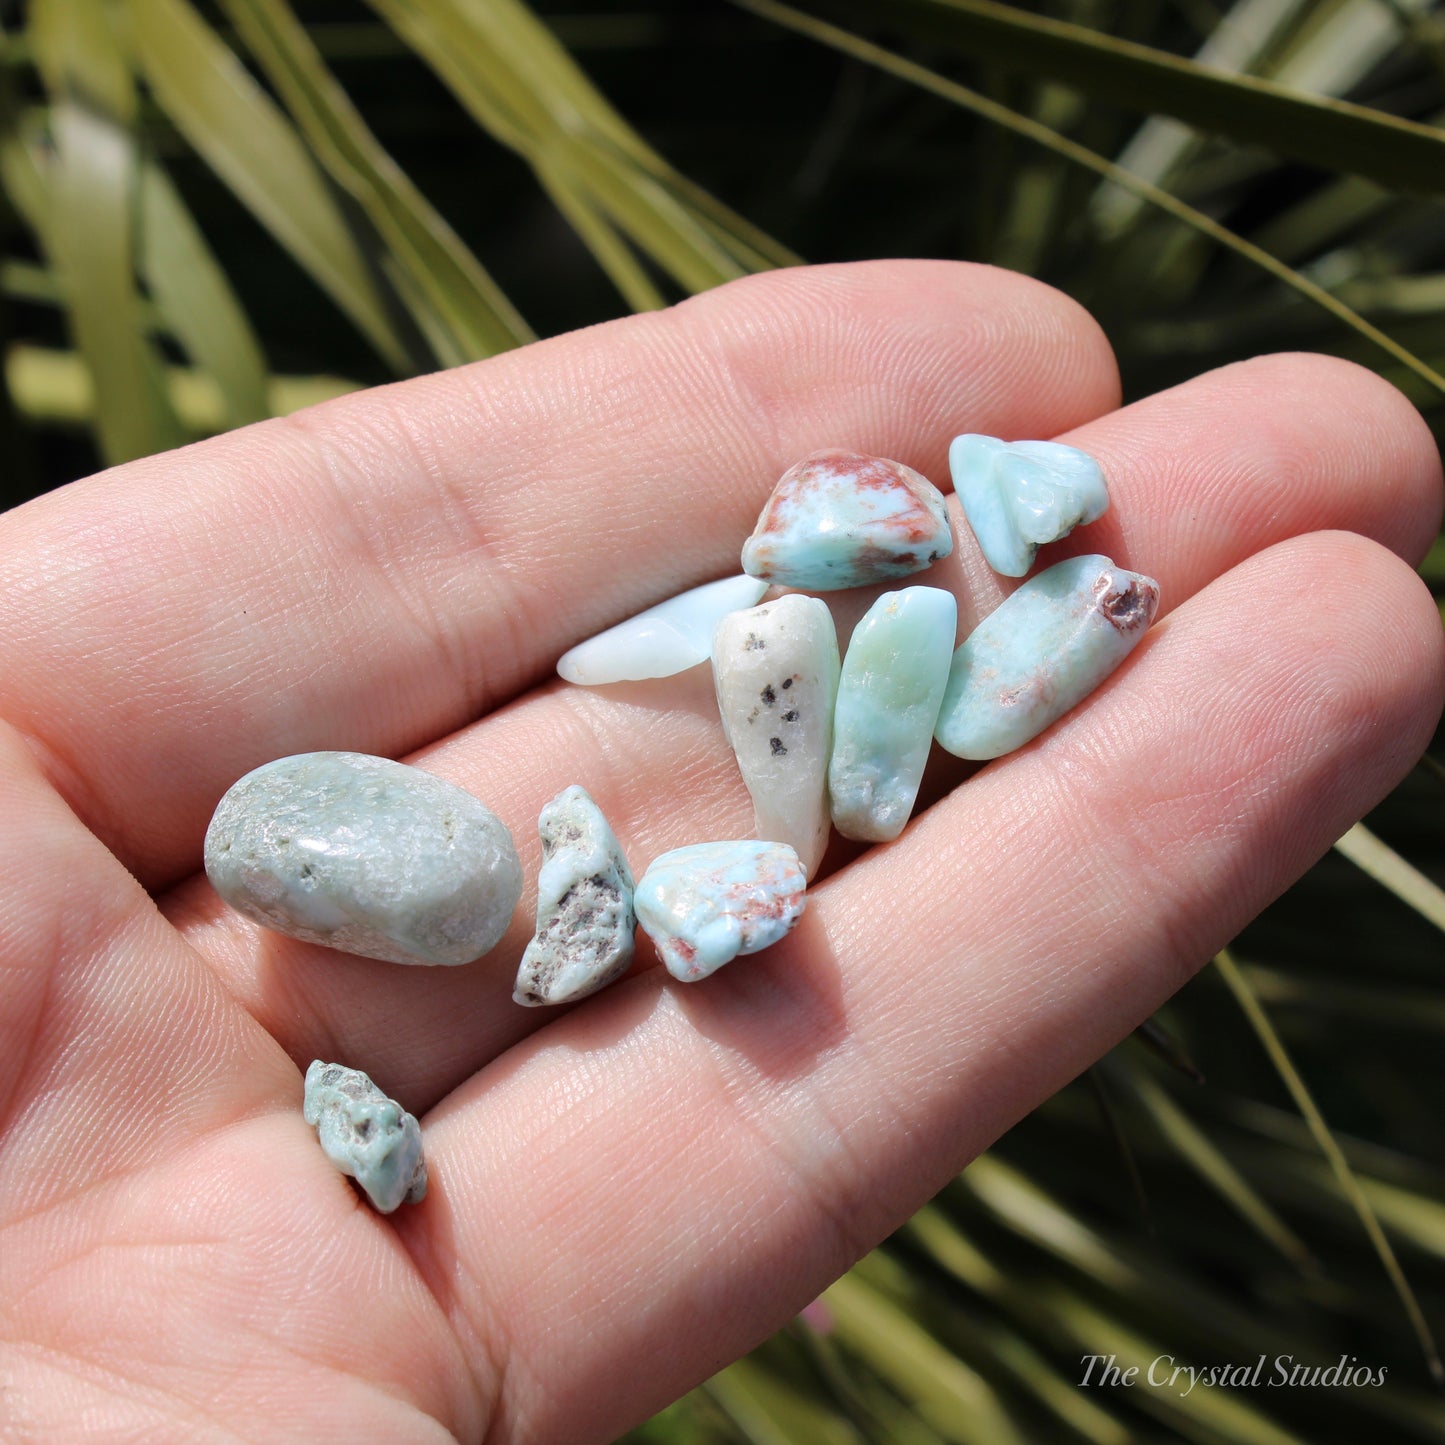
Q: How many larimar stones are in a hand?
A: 10